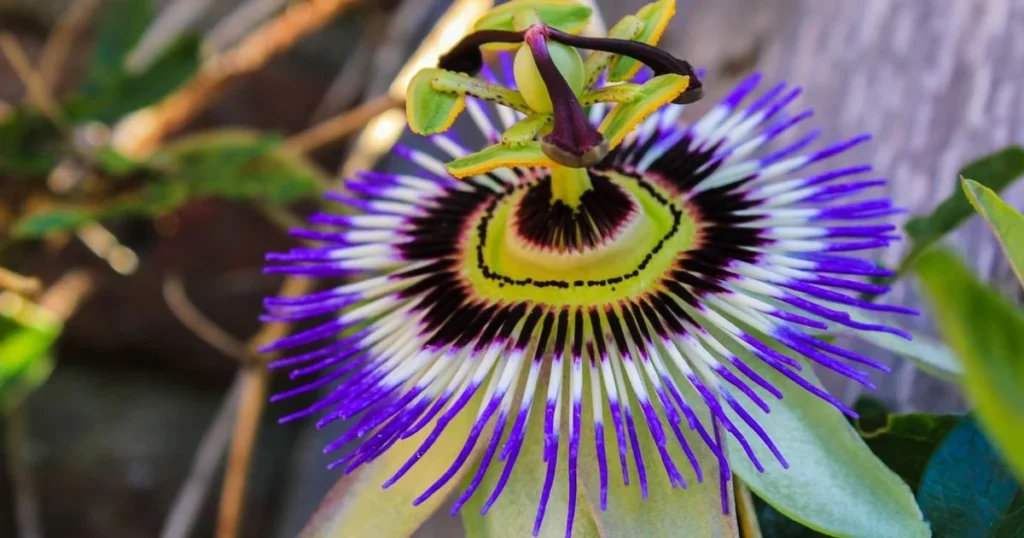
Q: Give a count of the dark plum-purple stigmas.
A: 3